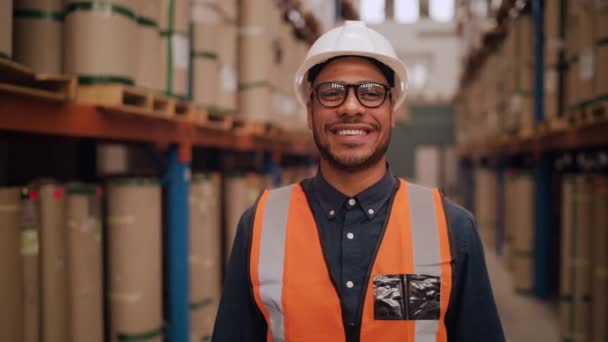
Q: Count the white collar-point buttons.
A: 2